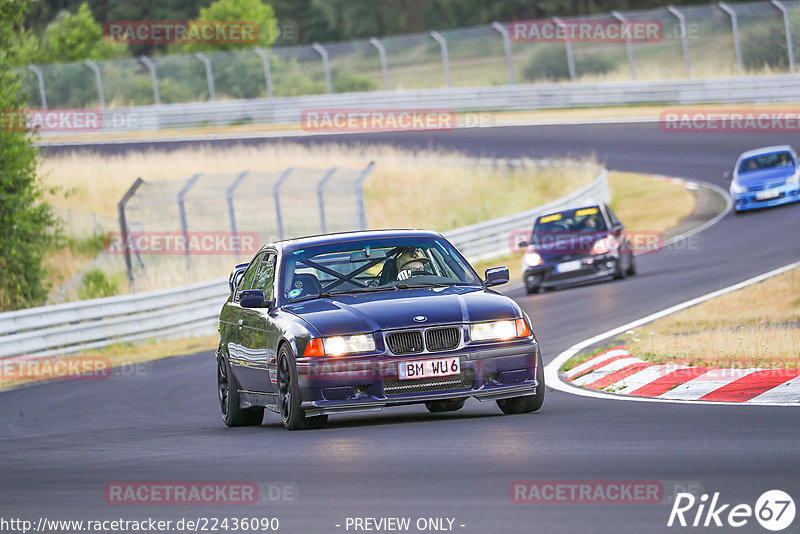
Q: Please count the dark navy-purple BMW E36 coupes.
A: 1